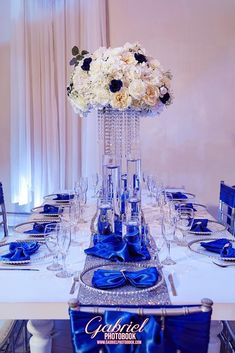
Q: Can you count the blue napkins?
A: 9